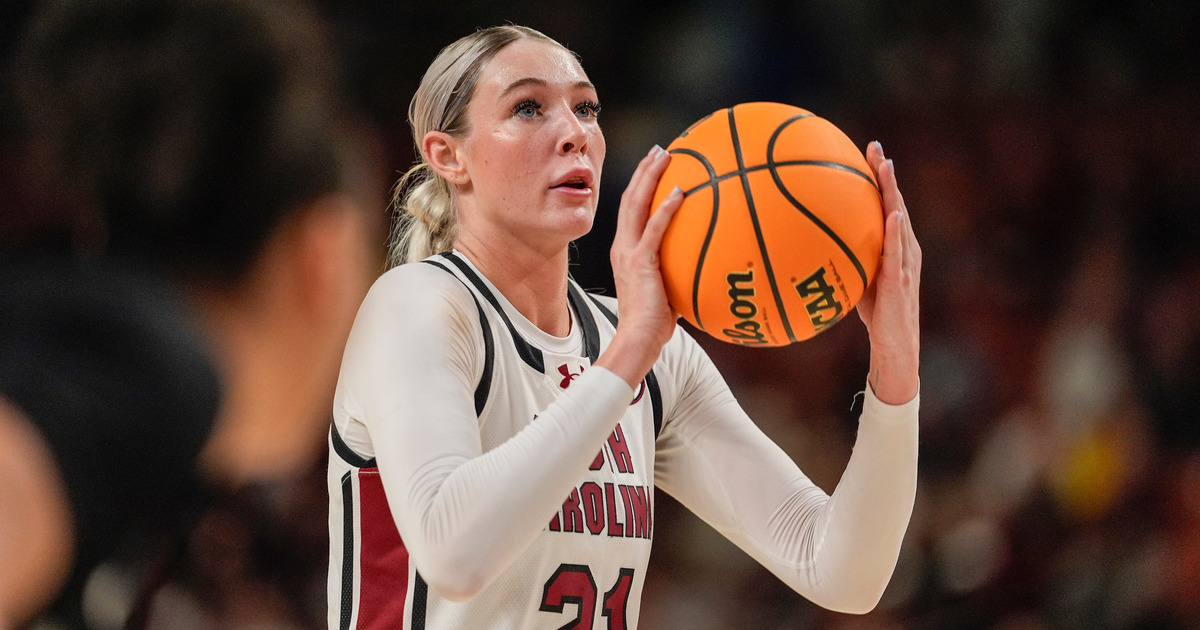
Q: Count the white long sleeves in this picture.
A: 2